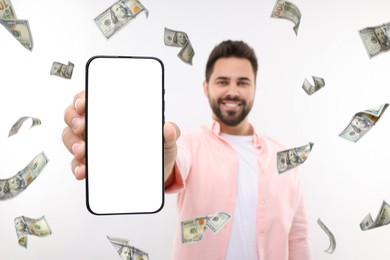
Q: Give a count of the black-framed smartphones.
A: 1